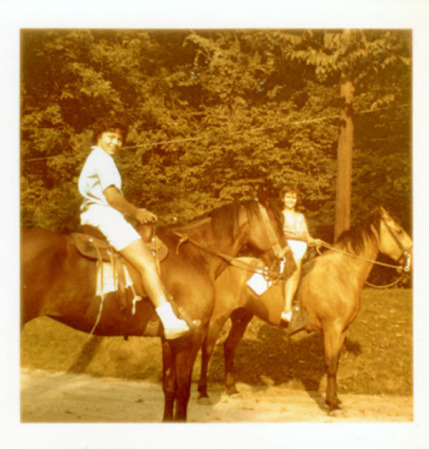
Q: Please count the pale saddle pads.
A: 2